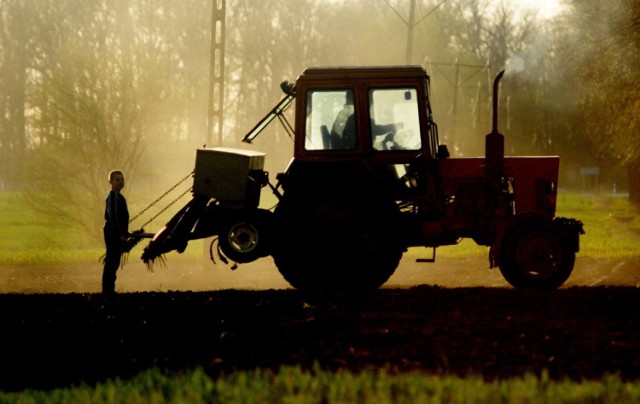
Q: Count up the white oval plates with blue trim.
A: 0